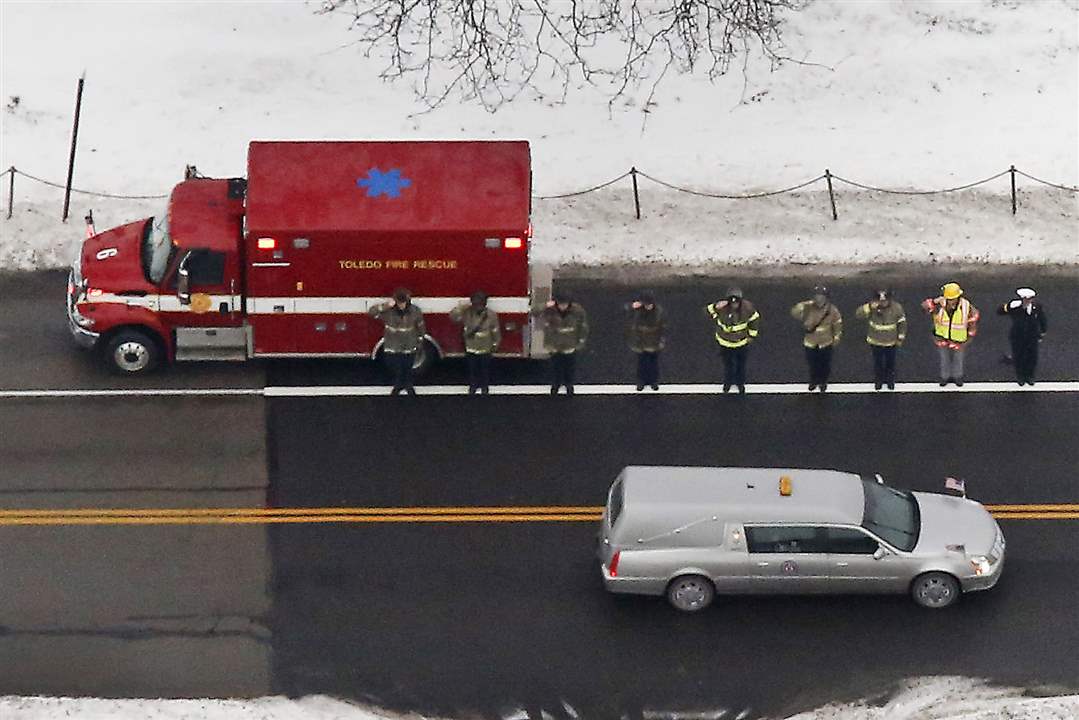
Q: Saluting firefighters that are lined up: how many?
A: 9